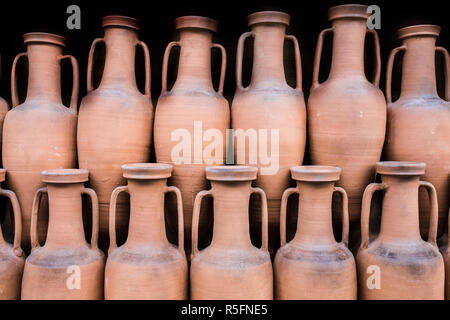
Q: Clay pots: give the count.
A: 14